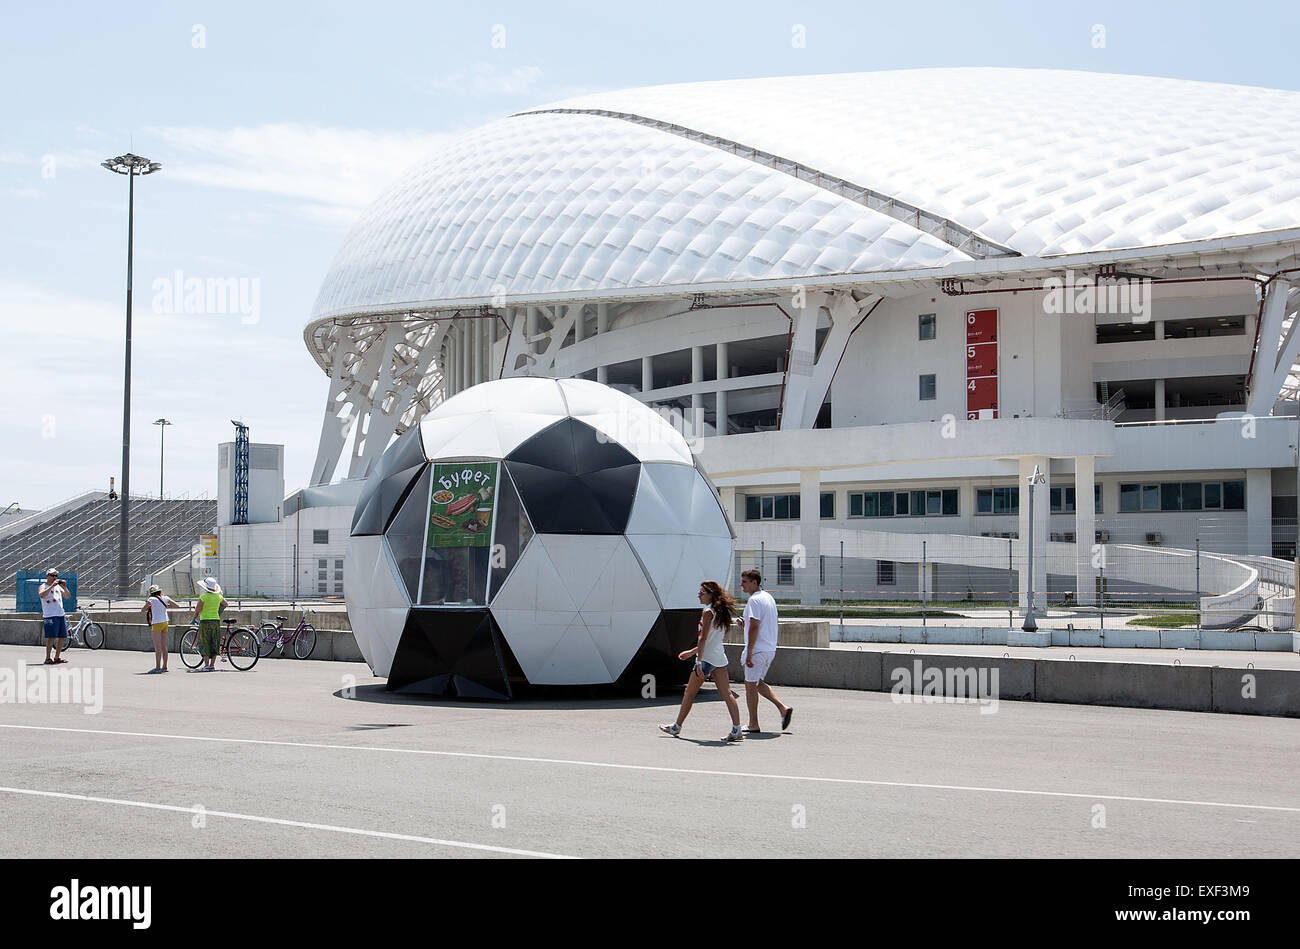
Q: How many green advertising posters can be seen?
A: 1